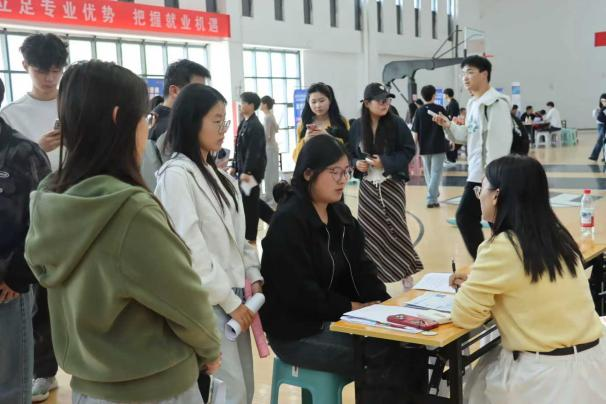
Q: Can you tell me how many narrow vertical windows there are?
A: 13